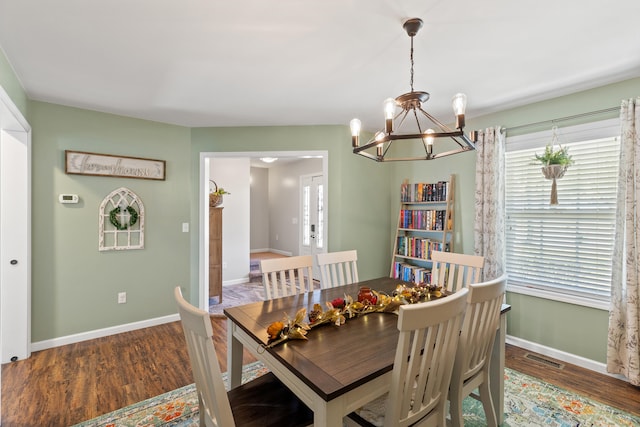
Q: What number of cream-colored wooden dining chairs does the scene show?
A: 6